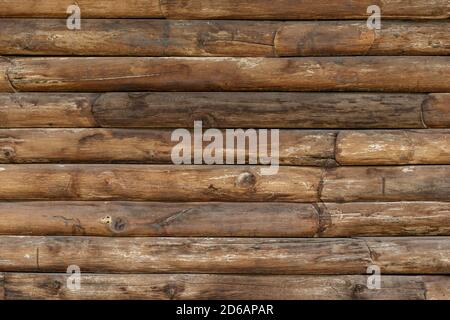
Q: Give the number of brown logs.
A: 9